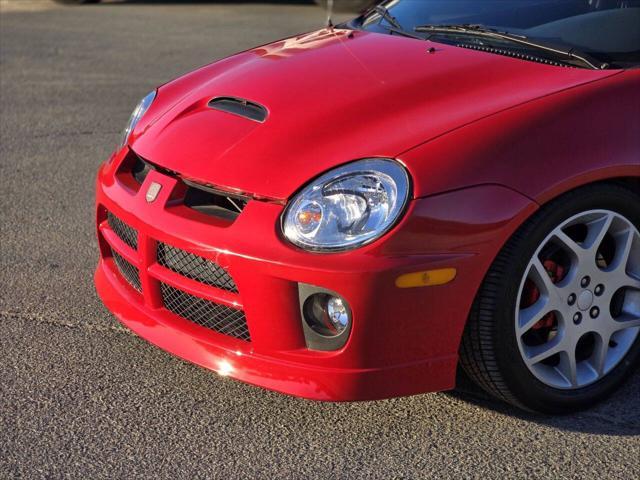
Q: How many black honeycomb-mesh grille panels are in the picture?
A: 4